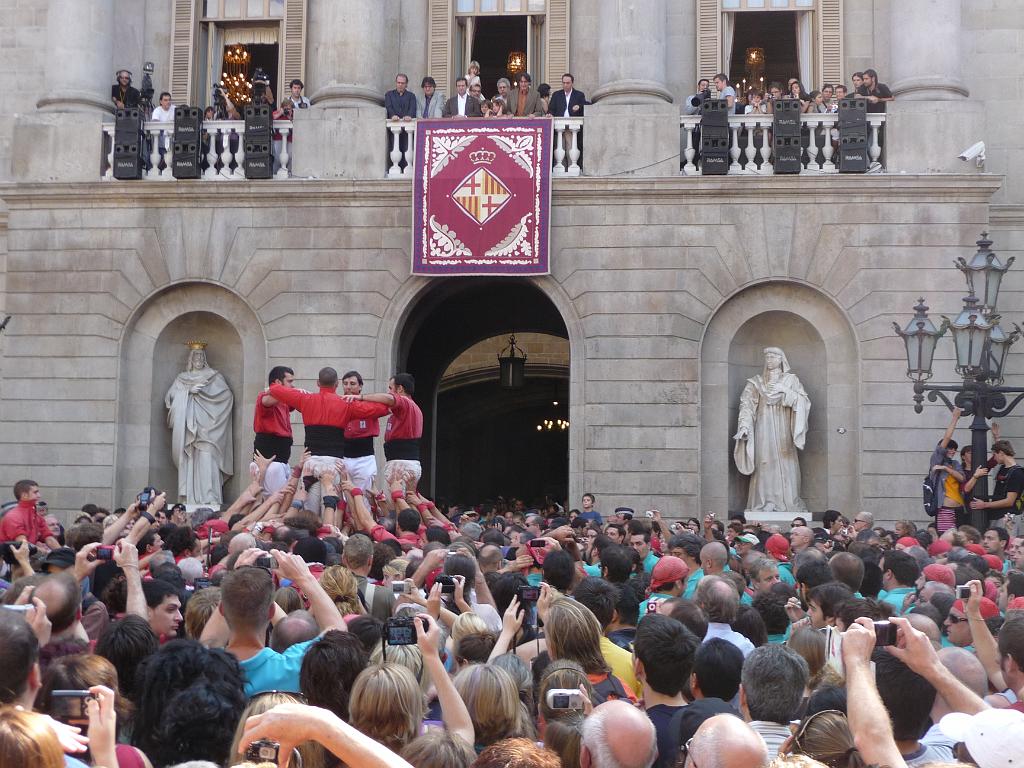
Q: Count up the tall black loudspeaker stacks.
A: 6